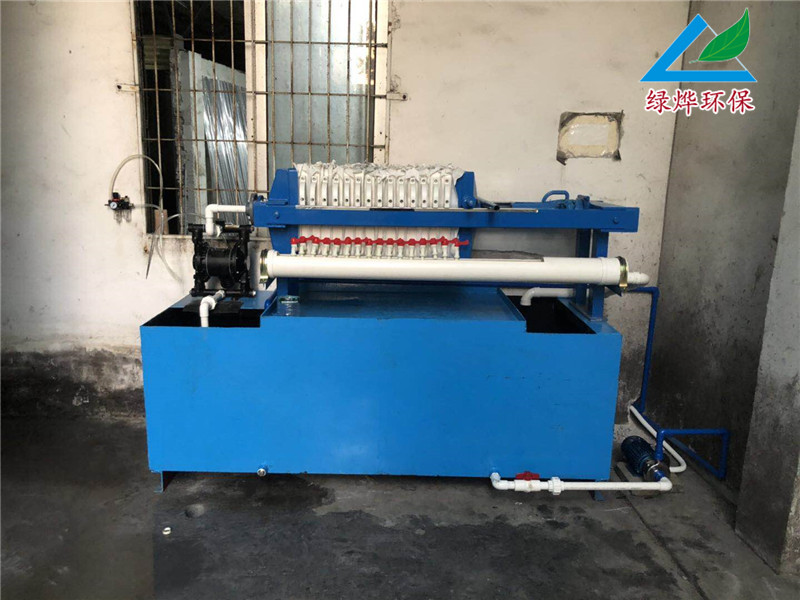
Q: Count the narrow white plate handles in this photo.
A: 14